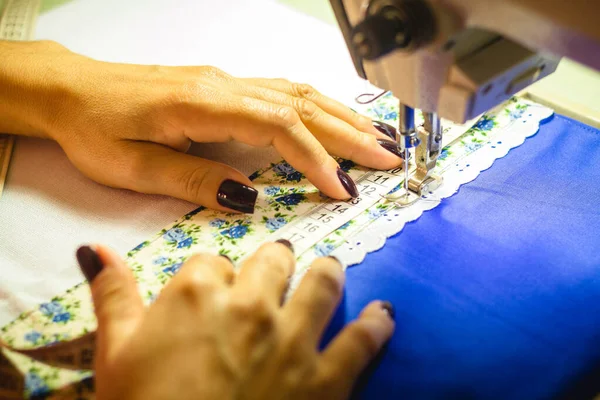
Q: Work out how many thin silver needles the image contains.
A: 1